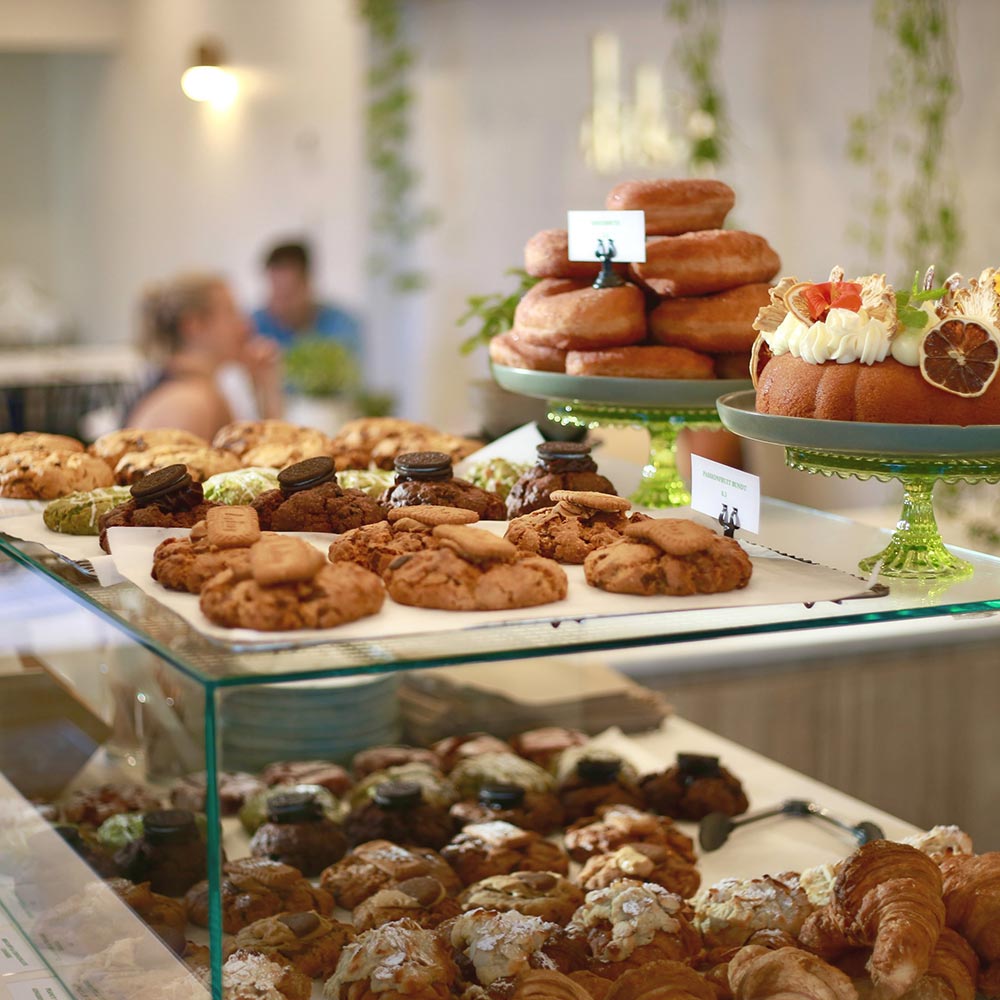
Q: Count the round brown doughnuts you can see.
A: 8